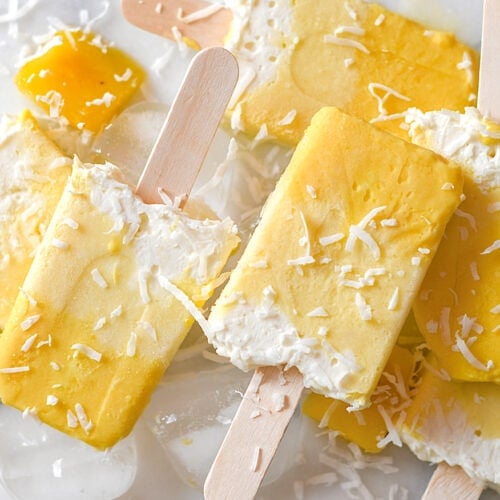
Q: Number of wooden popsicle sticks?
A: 5